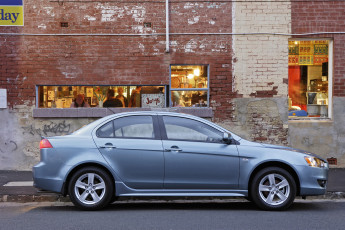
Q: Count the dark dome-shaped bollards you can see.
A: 0